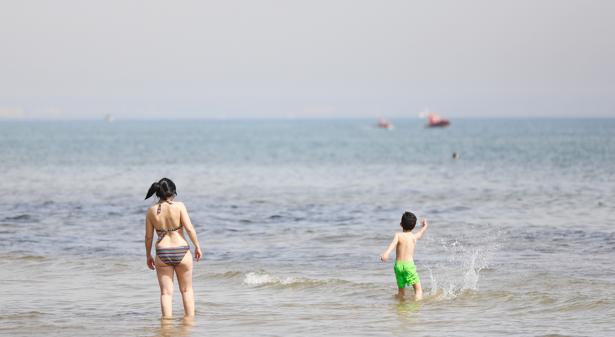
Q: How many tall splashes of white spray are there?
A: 1